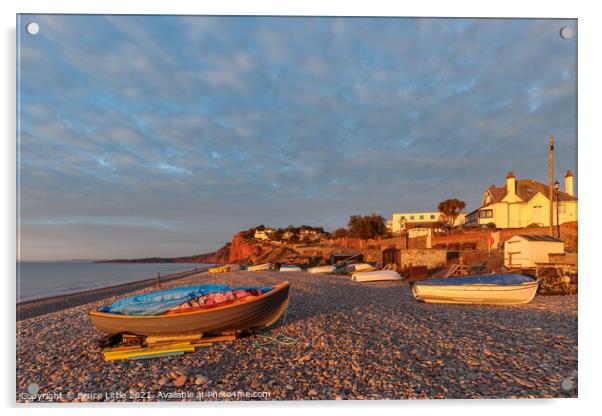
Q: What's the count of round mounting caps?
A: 4